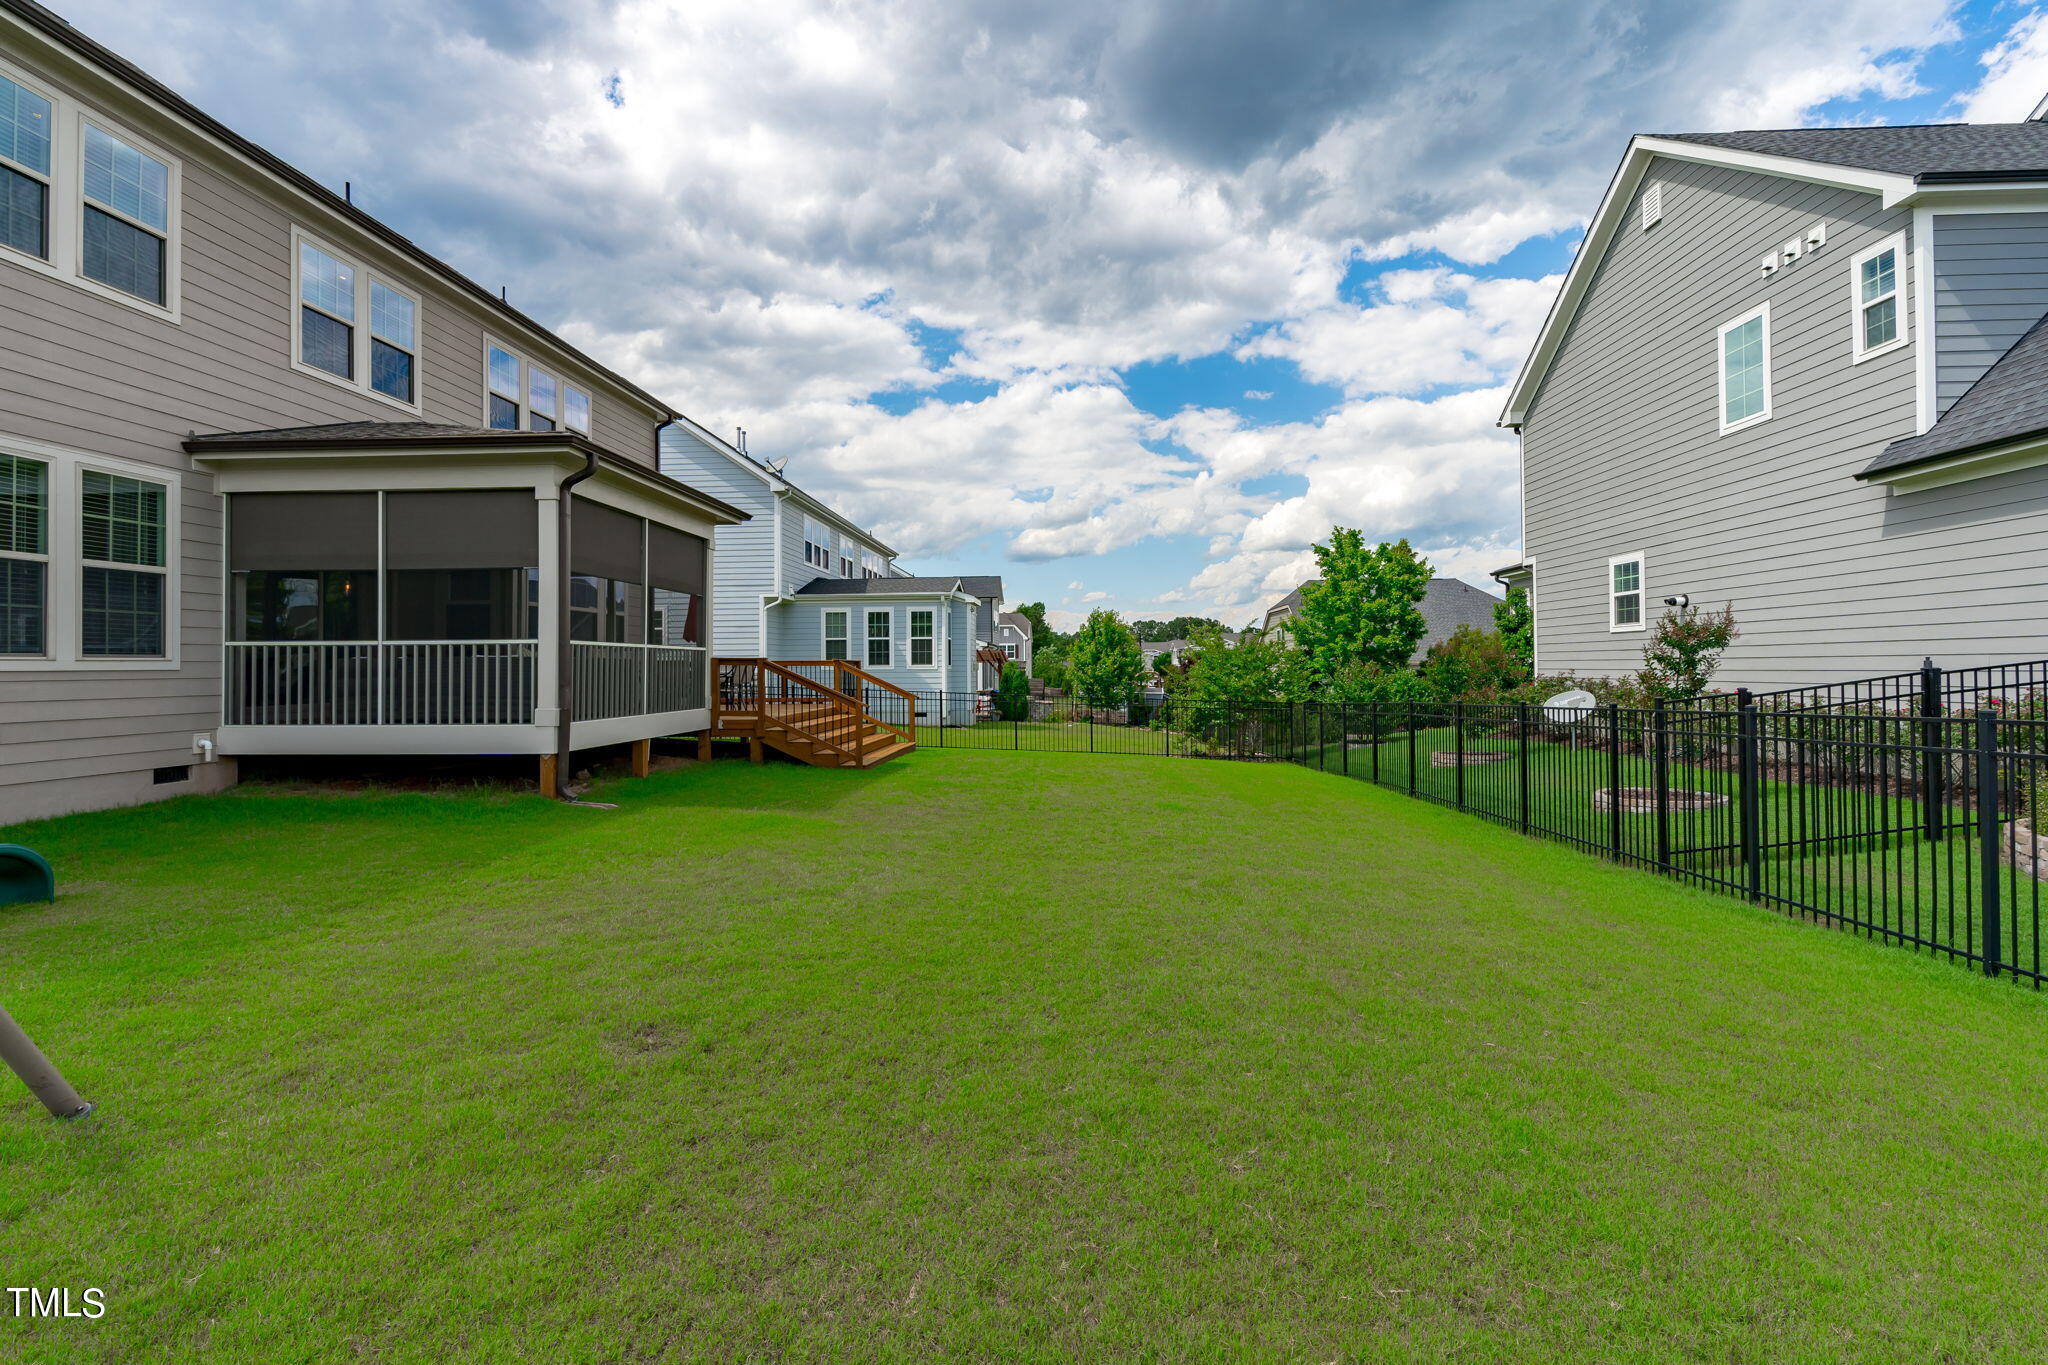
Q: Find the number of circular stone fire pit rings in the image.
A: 2